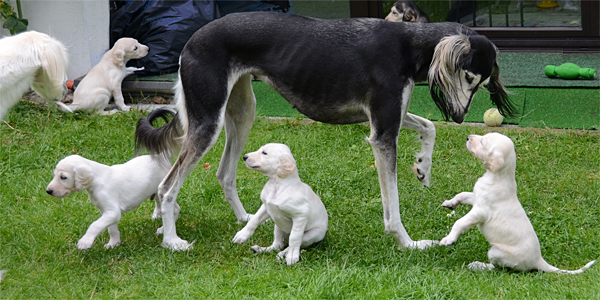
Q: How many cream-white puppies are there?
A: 4